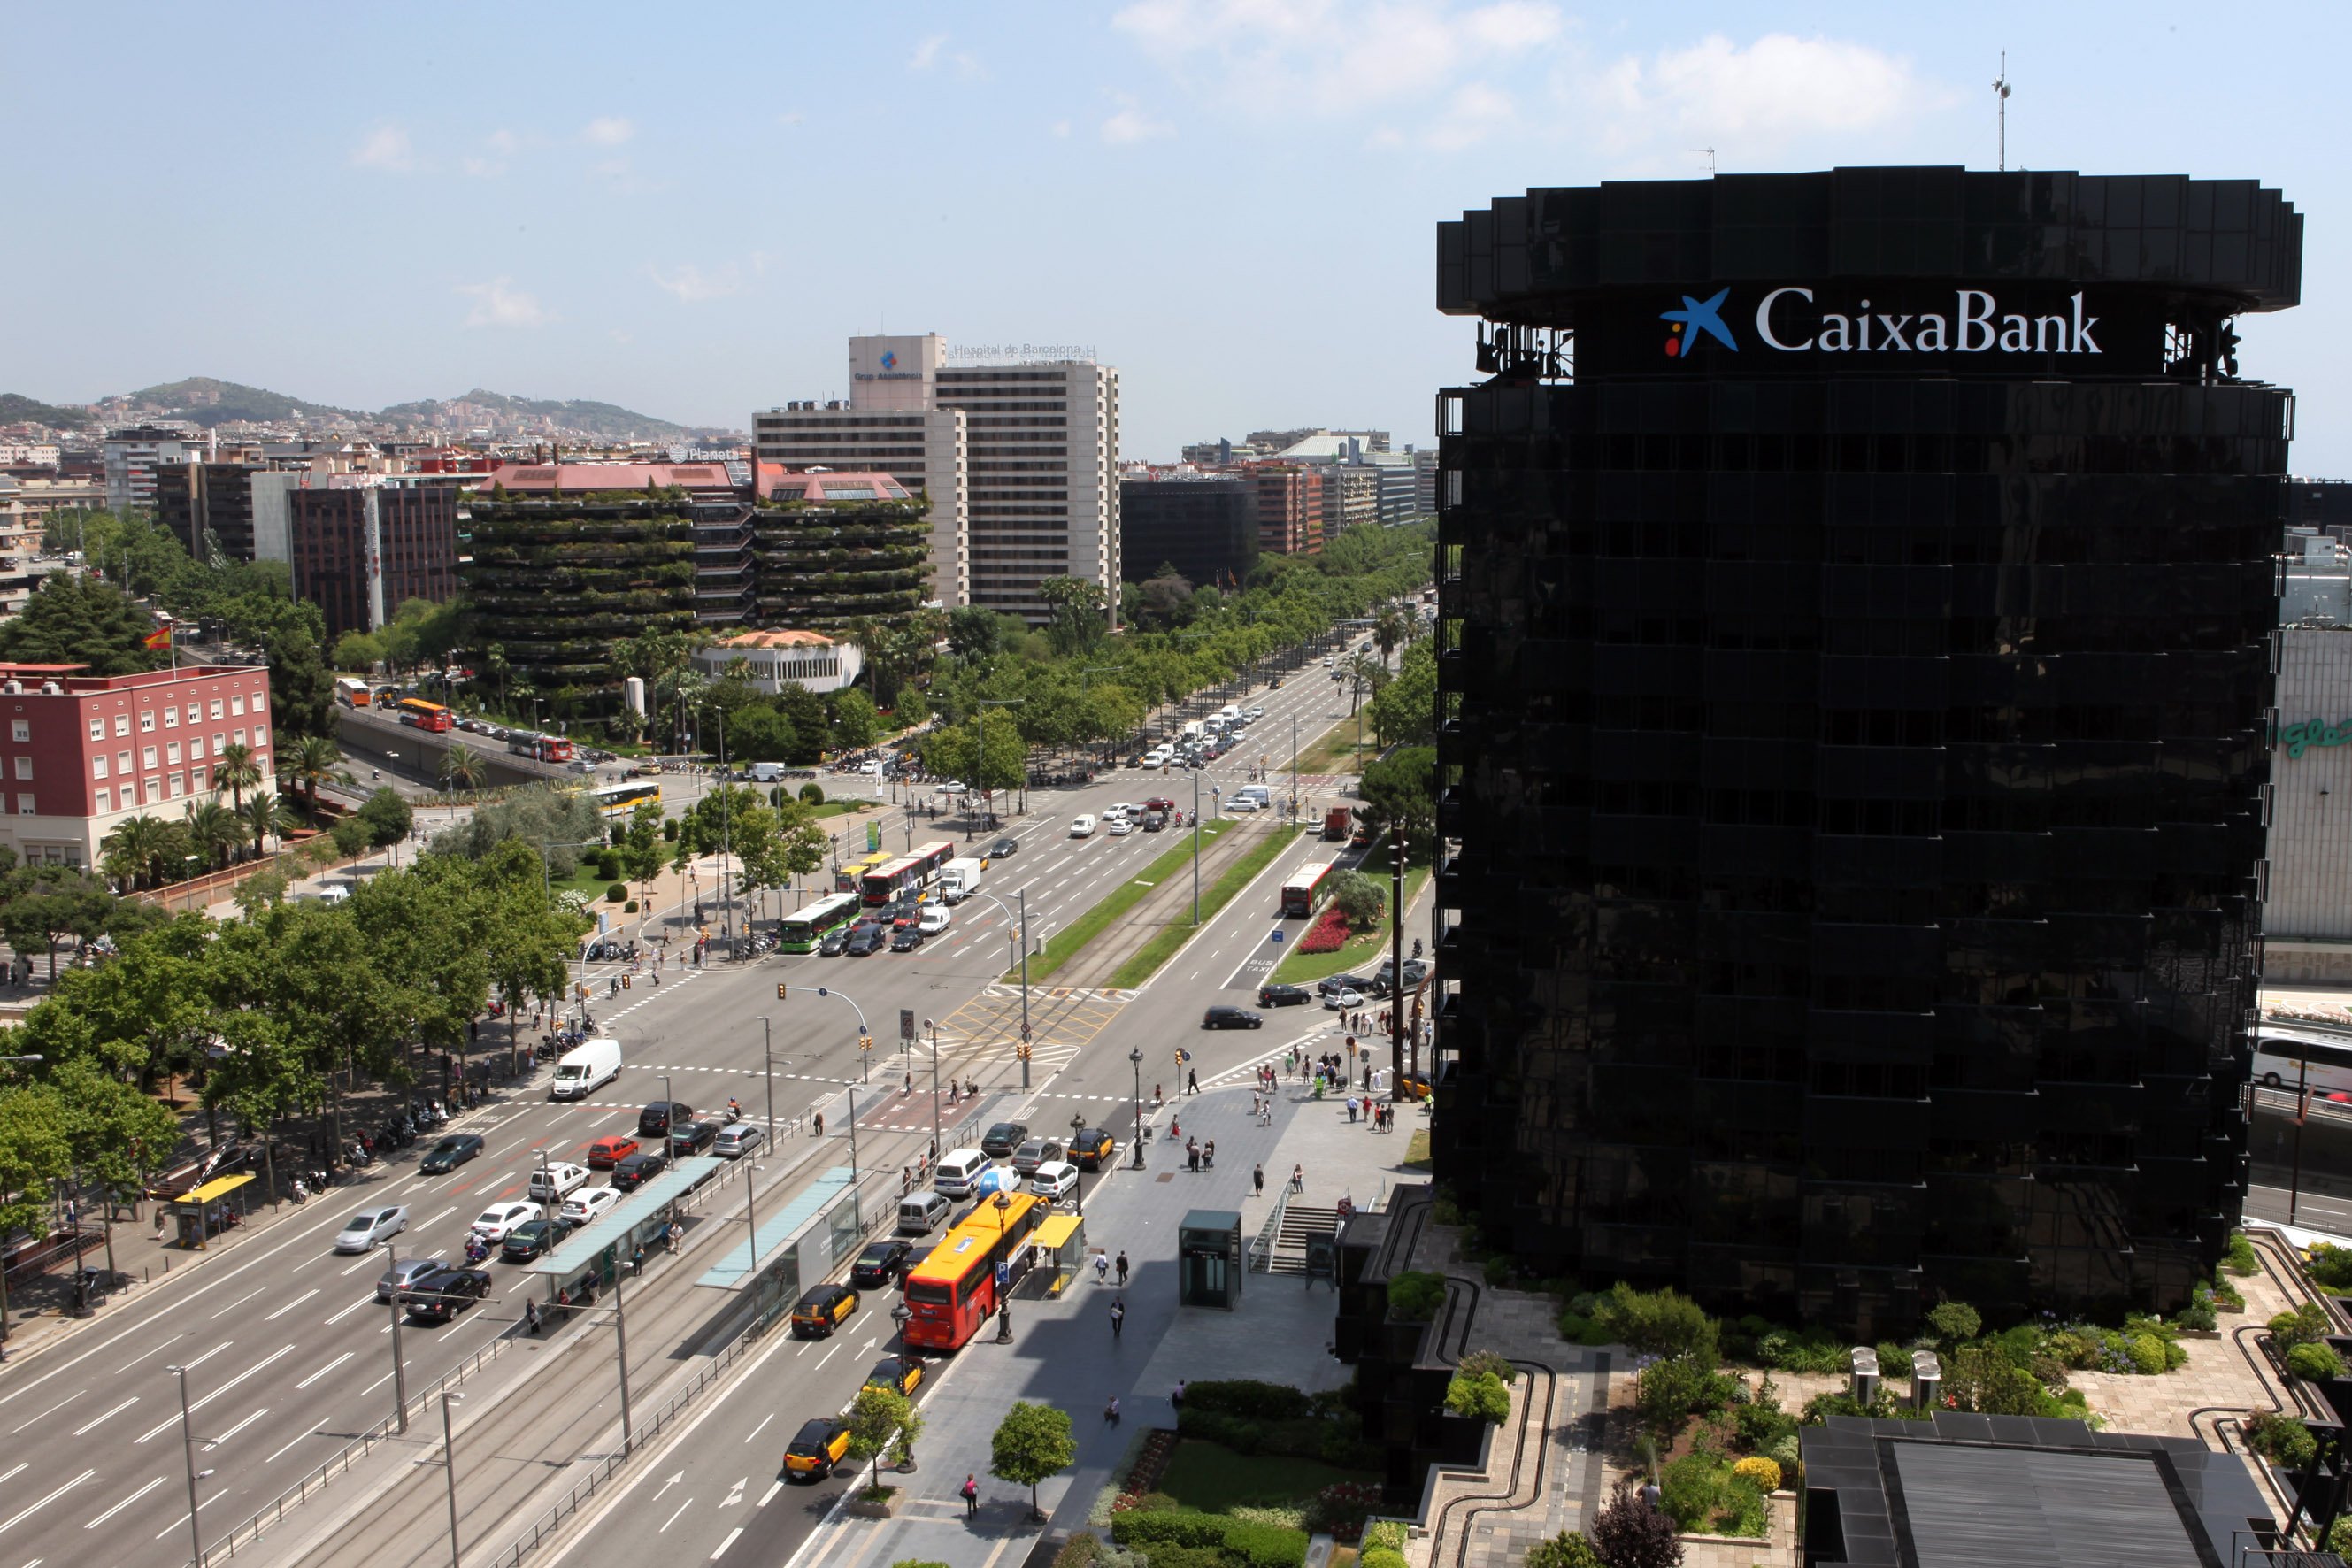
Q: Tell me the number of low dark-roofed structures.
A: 1